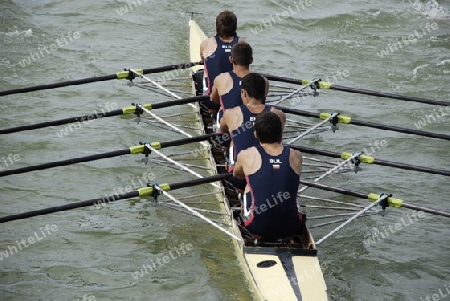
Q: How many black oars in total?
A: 8